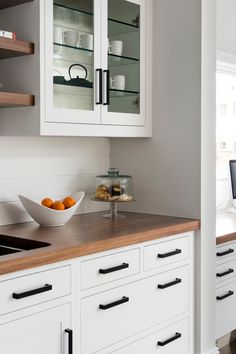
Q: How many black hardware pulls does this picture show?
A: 12